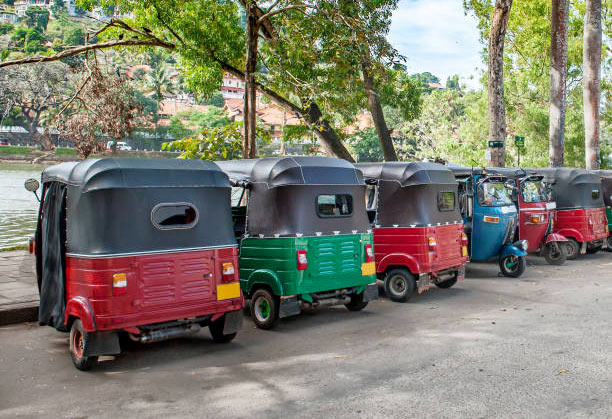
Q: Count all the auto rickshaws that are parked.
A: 7